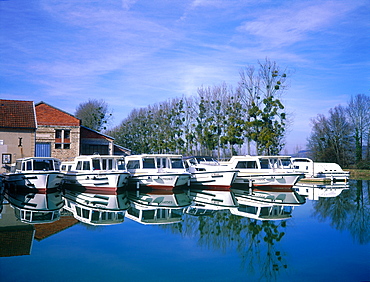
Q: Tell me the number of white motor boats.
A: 6